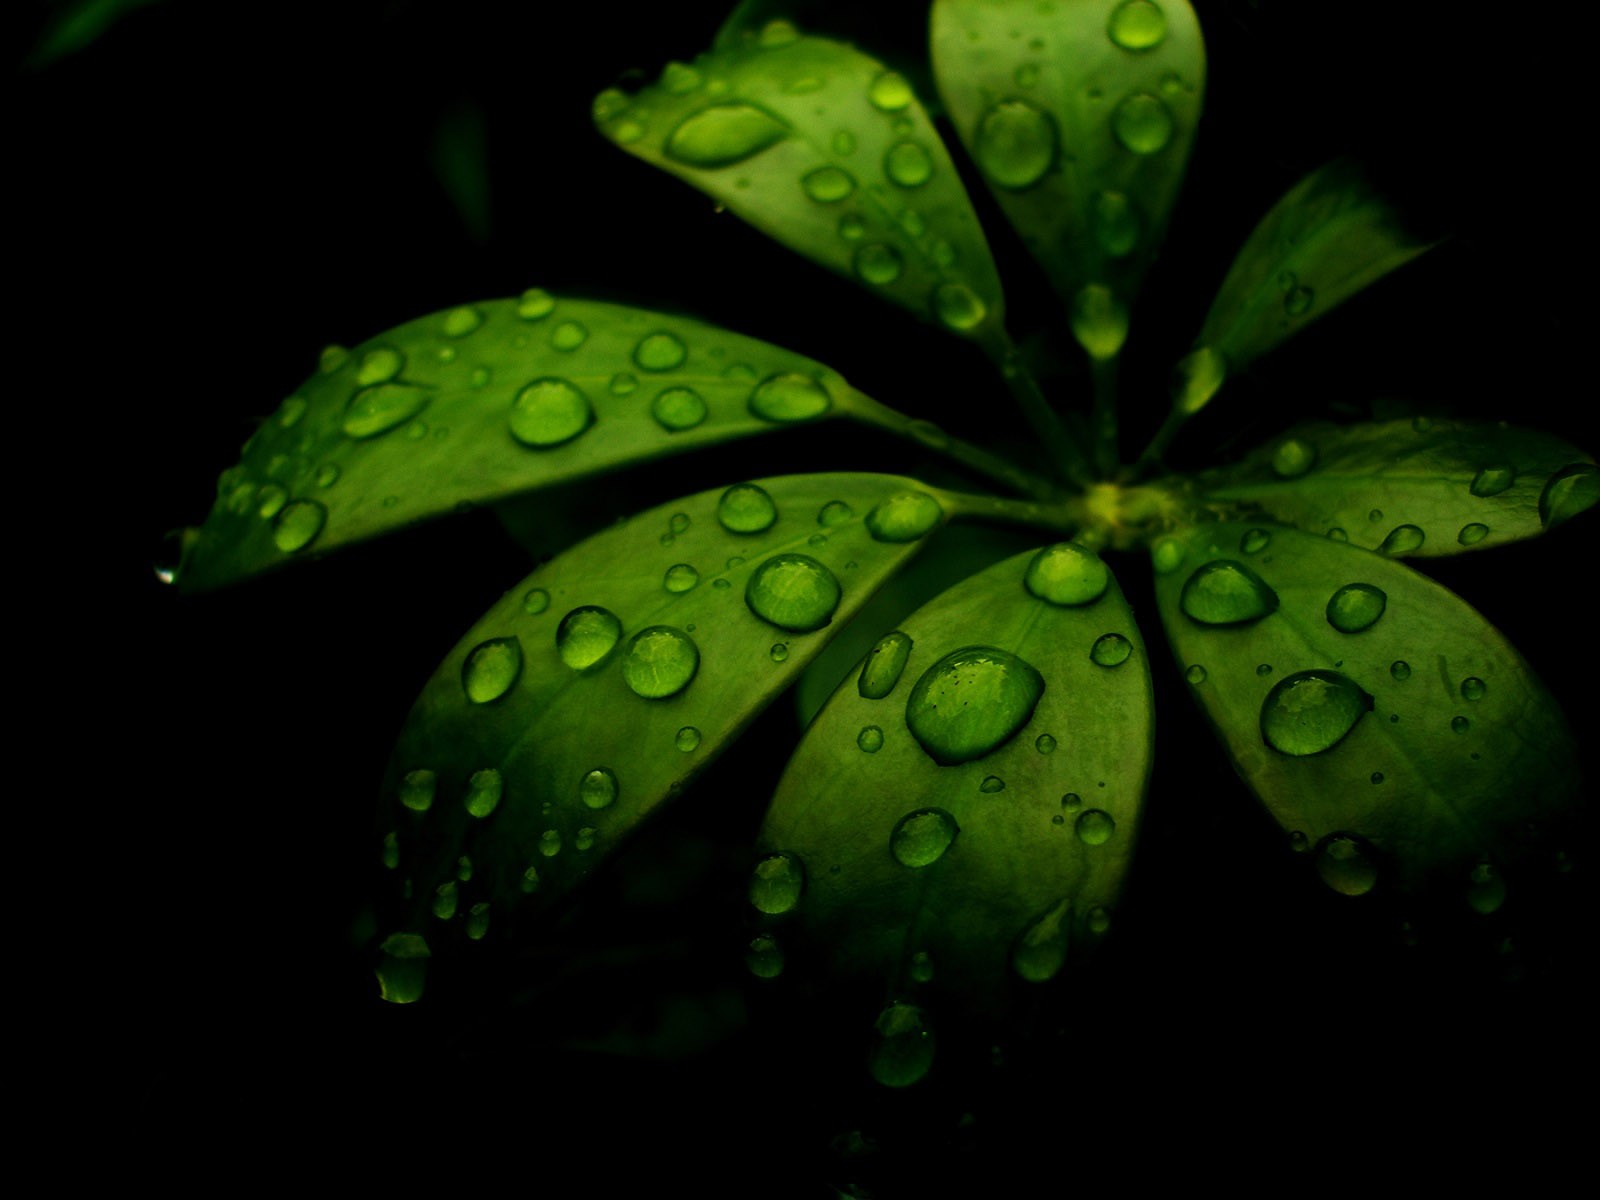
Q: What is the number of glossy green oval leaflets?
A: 8